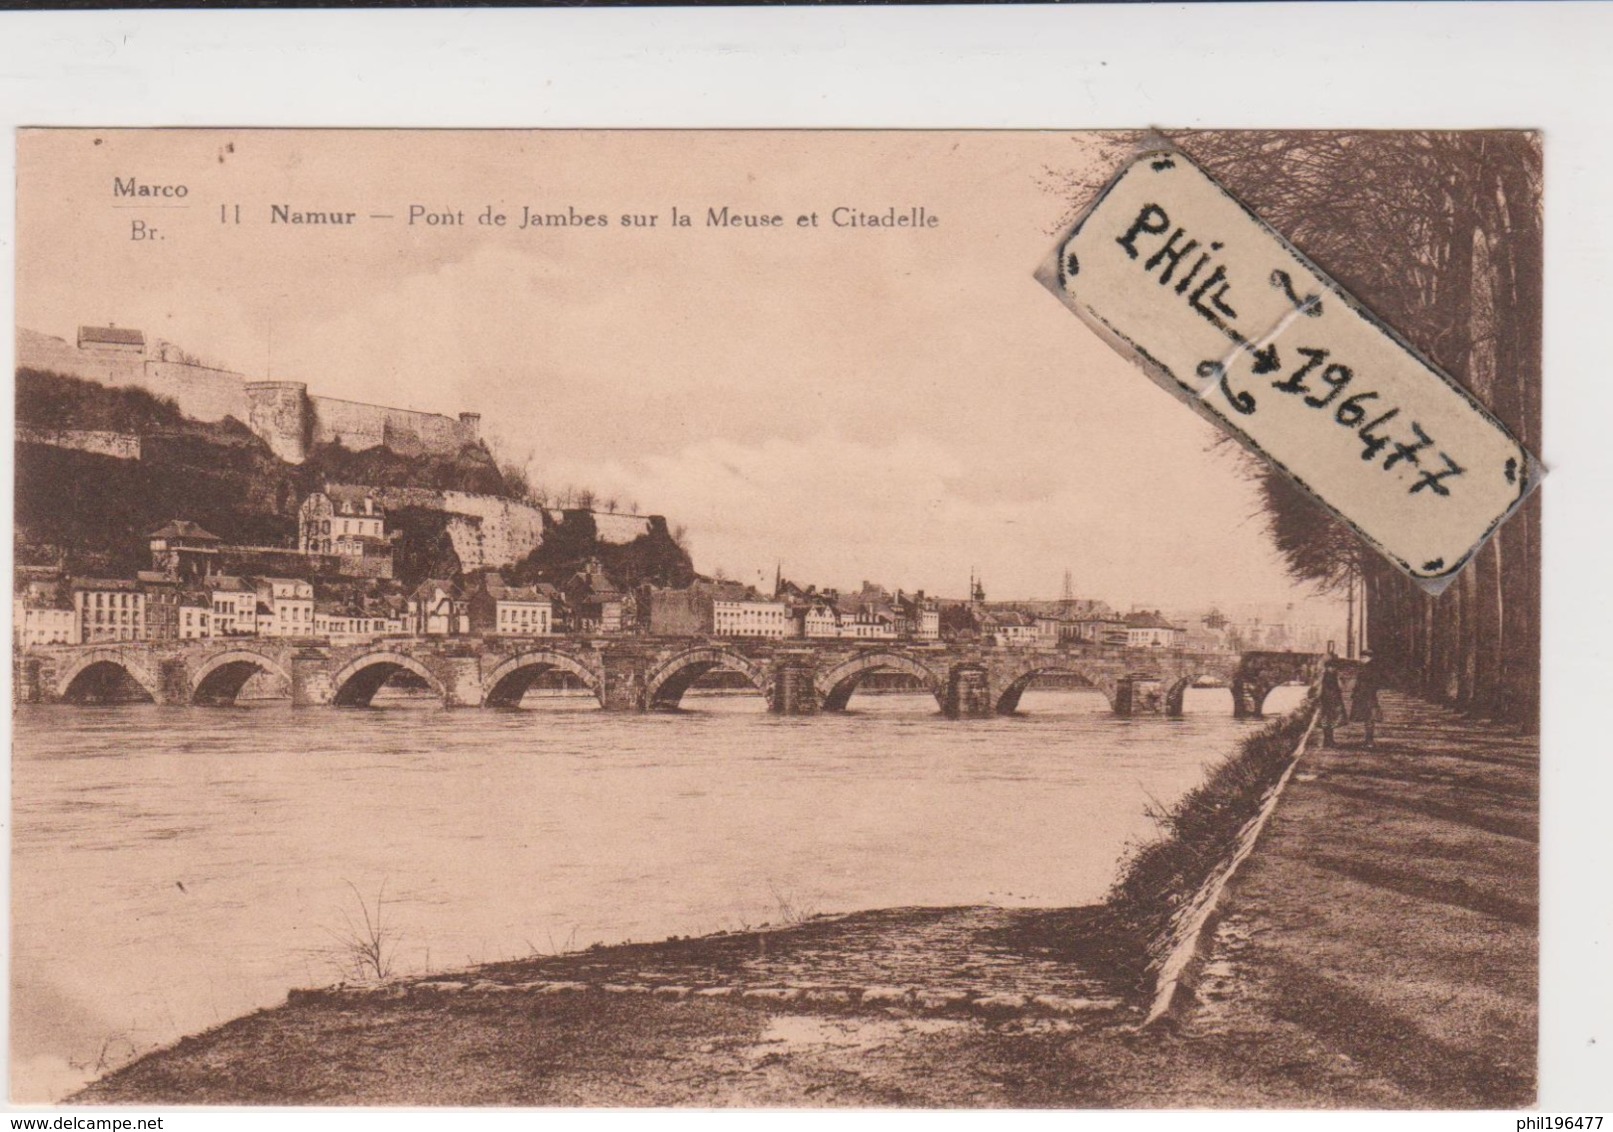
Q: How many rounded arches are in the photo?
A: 9